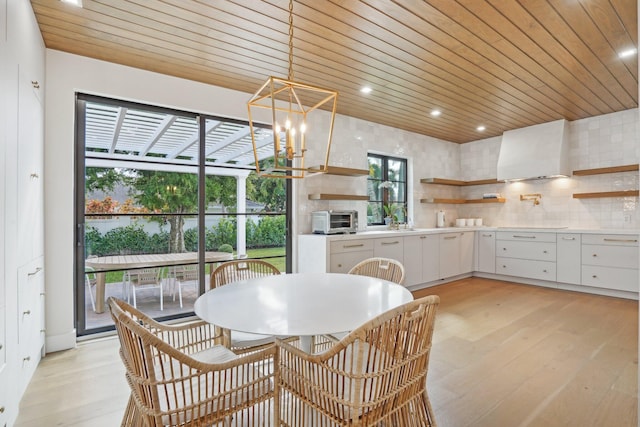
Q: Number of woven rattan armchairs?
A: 4